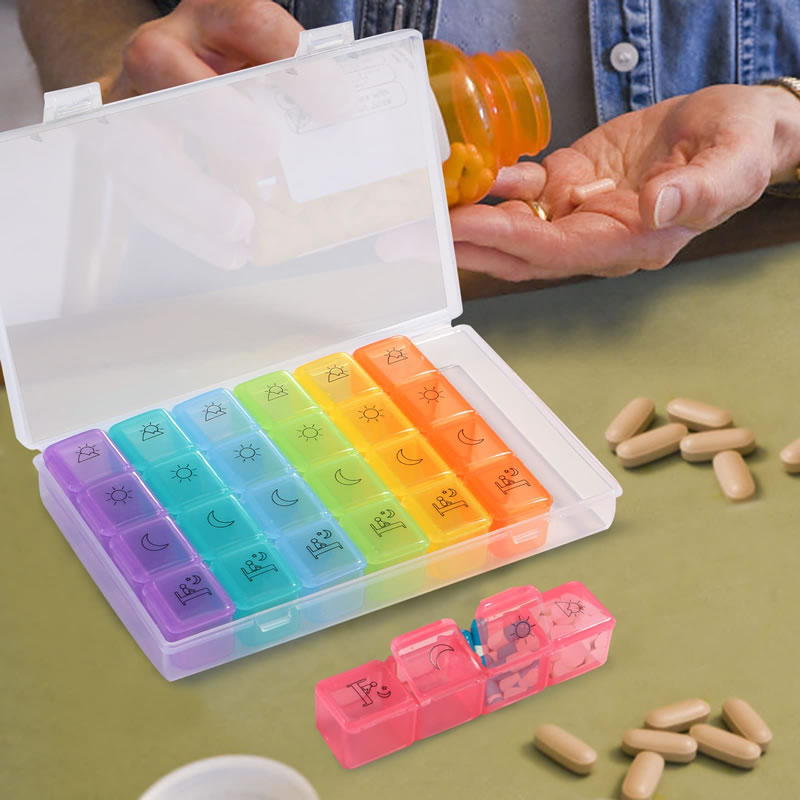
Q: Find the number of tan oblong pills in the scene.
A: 12